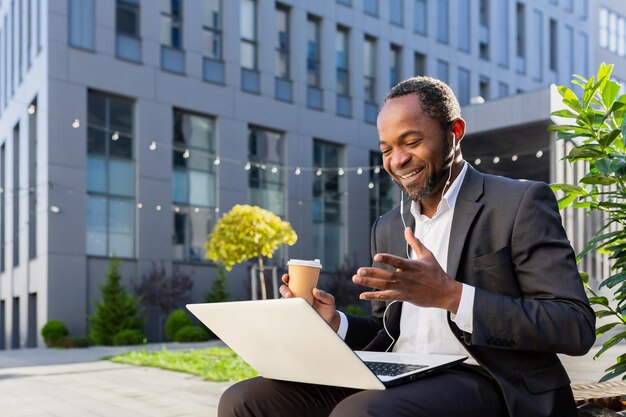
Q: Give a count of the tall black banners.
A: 0